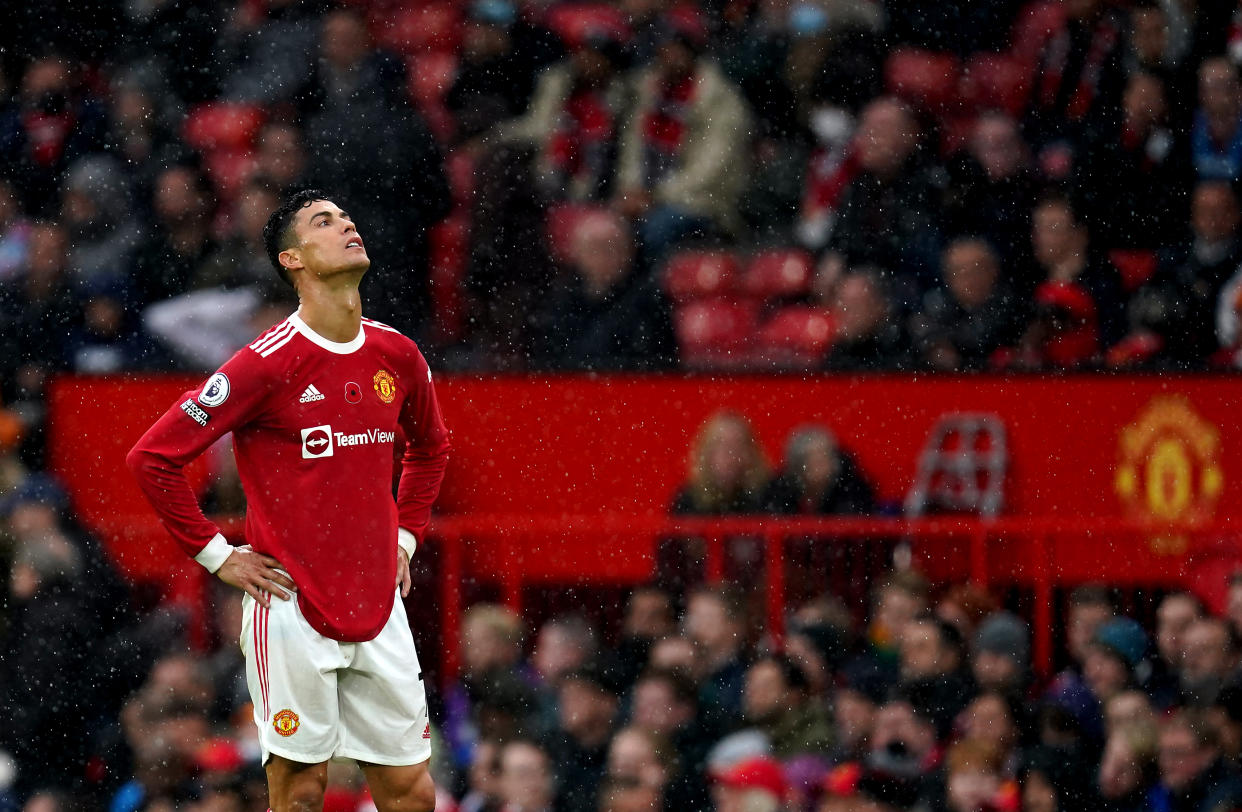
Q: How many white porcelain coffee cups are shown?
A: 0